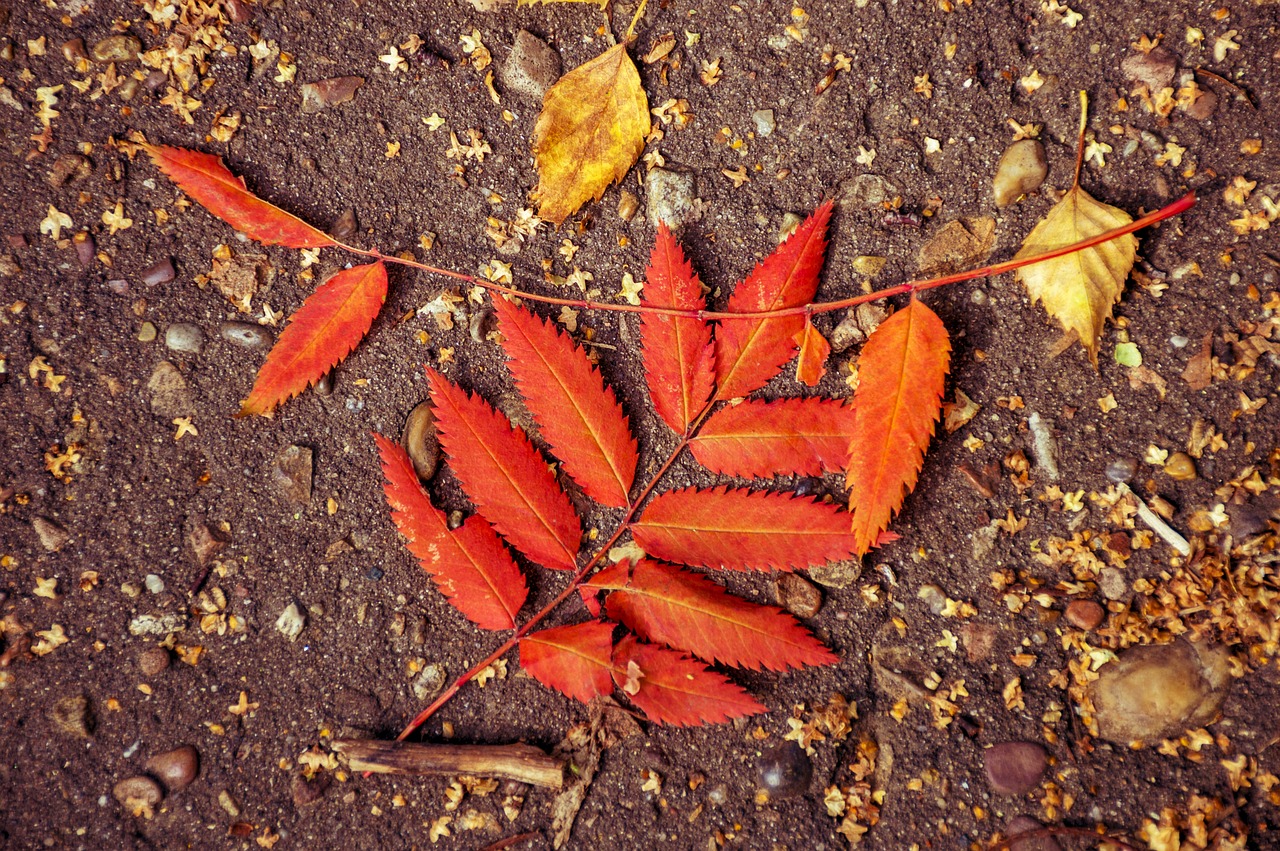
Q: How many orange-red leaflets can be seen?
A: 13